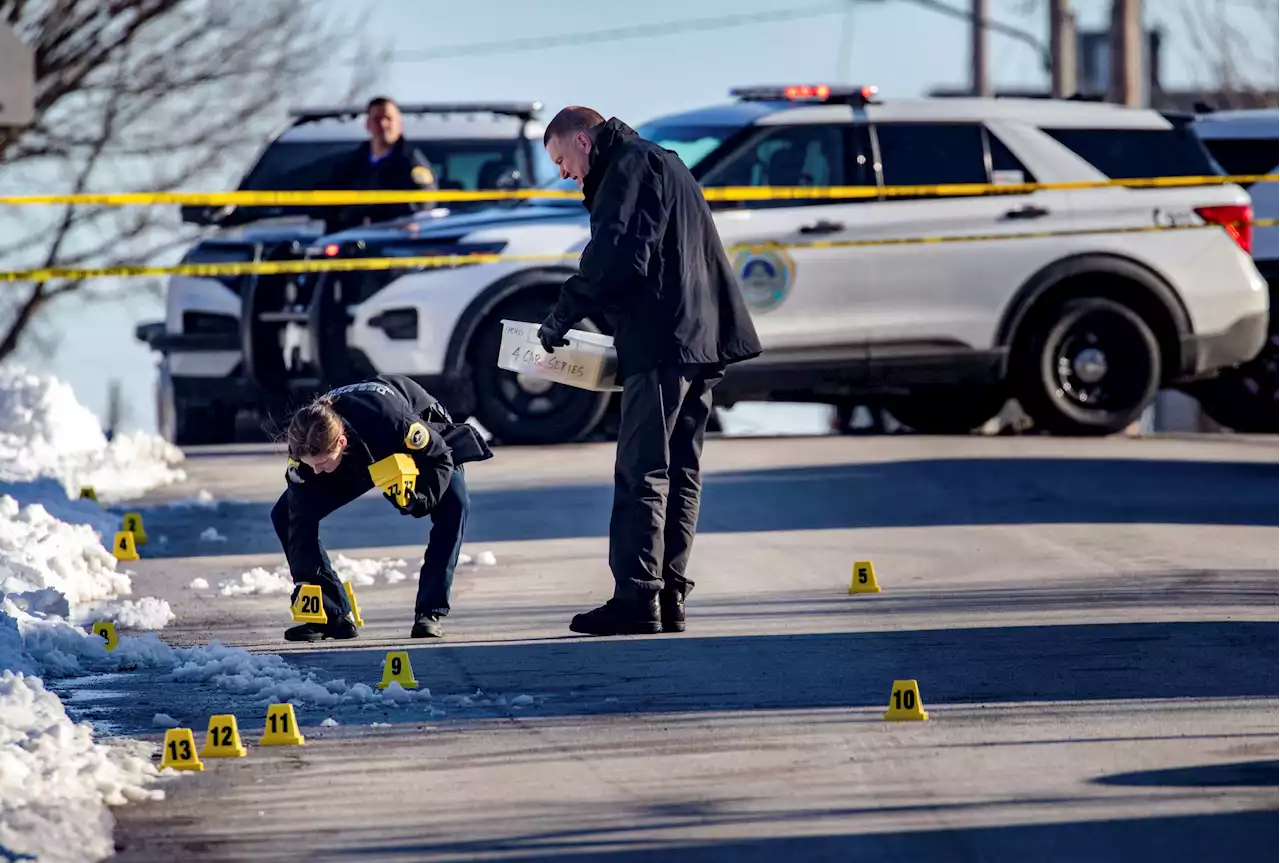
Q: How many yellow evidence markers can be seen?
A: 13